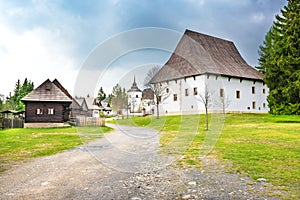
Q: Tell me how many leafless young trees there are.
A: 3